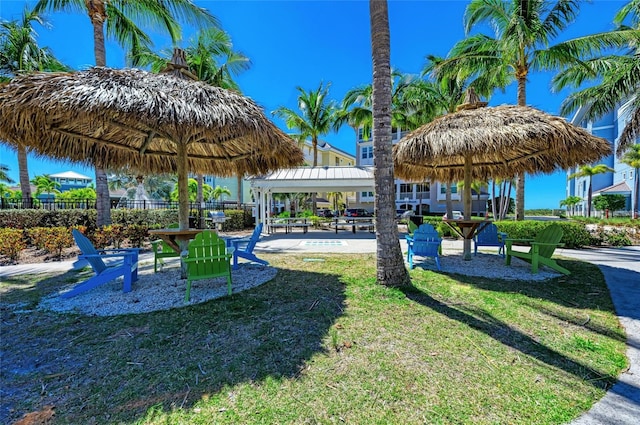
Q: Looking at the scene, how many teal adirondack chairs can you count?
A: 4